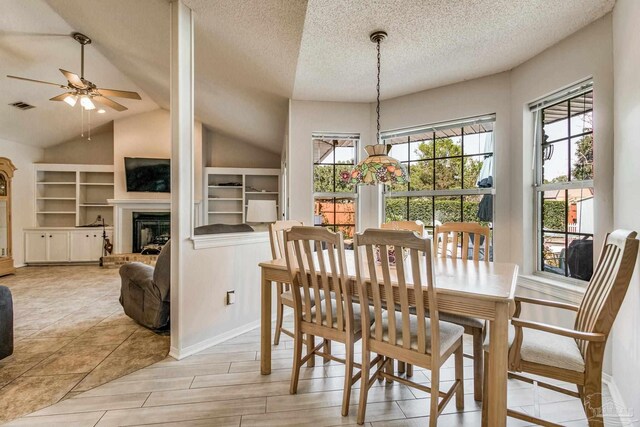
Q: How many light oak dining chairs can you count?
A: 6